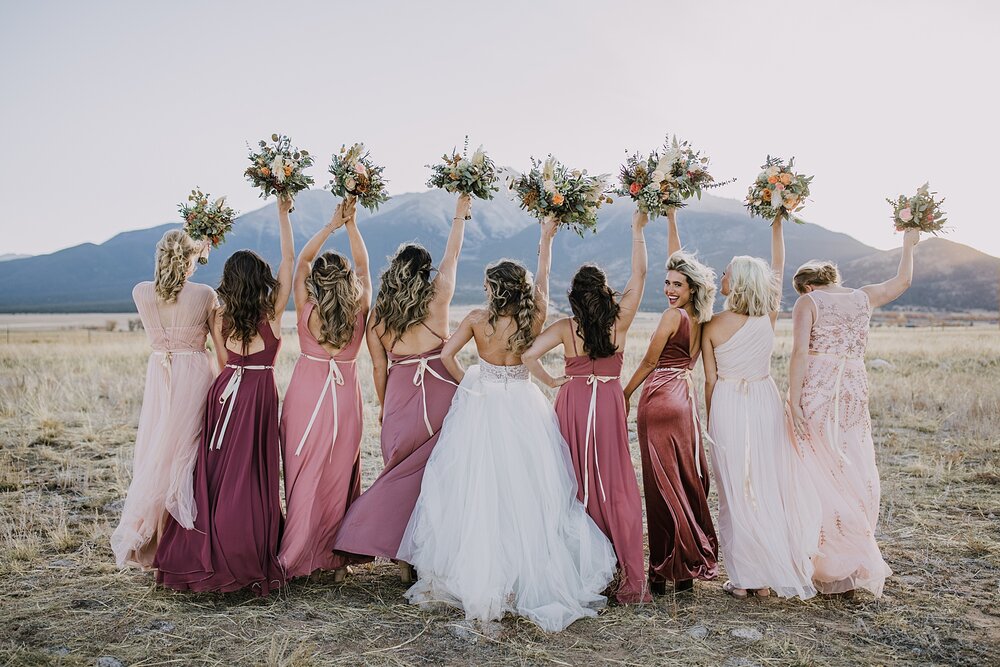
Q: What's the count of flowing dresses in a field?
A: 9